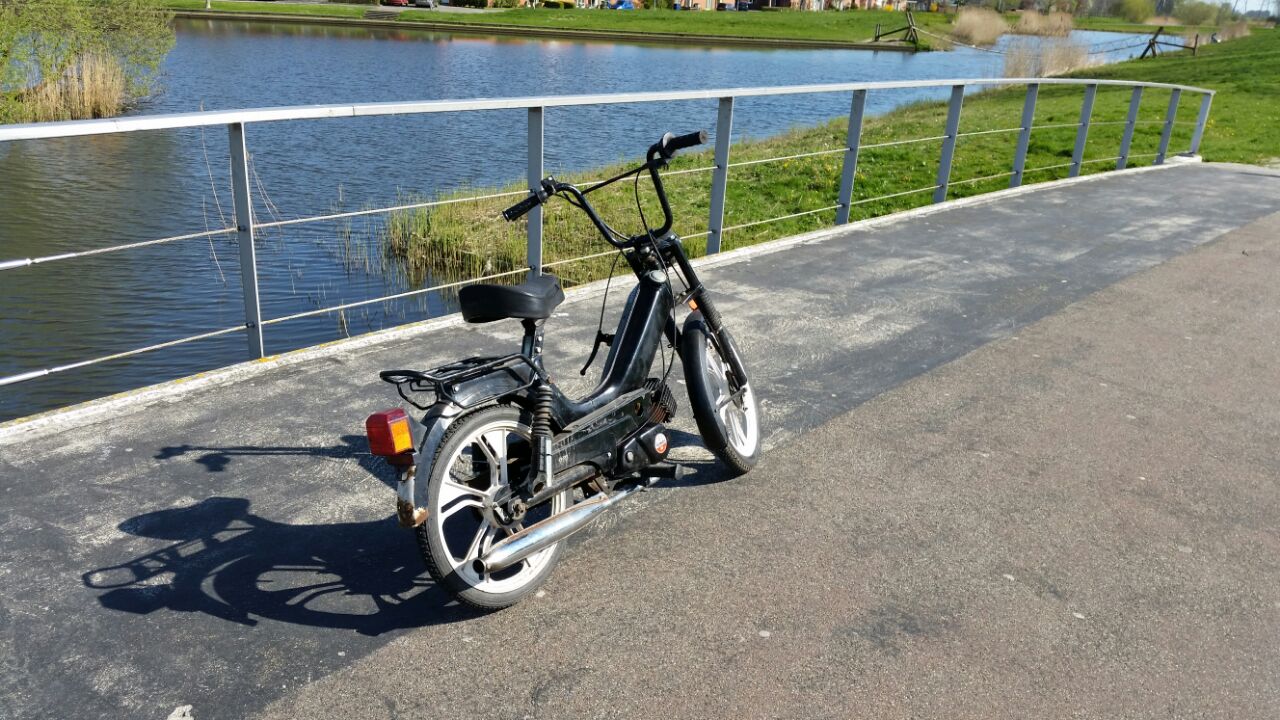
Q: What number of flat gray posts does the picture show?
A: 10